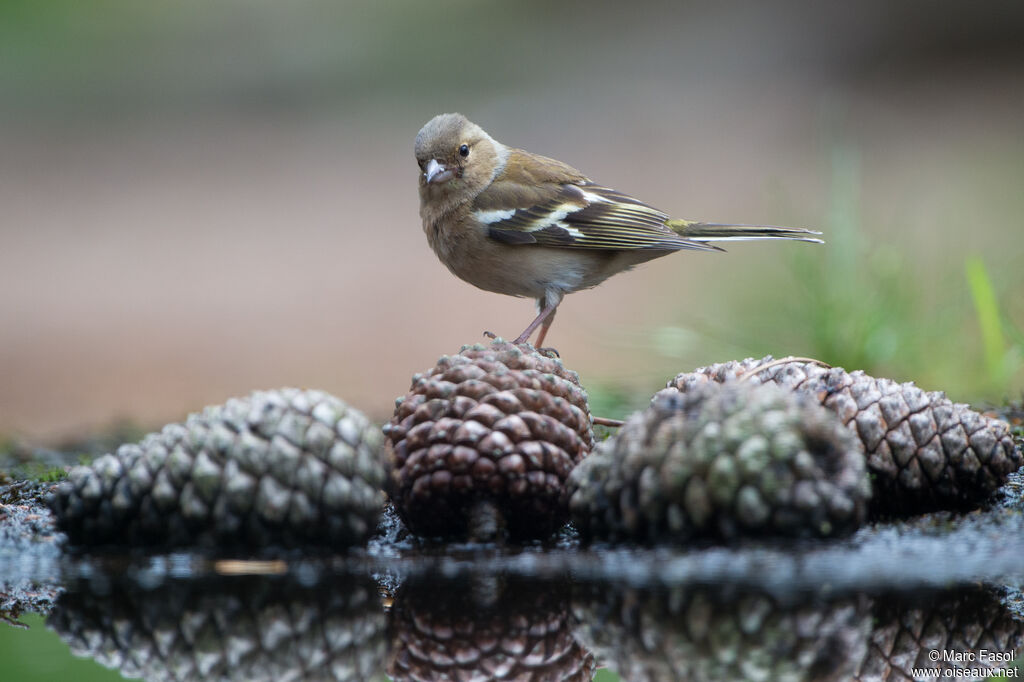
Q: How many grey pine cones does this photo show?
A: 3